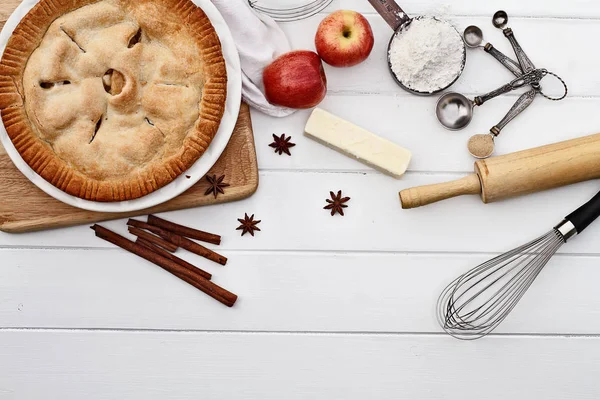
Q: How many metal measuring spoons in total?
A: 4